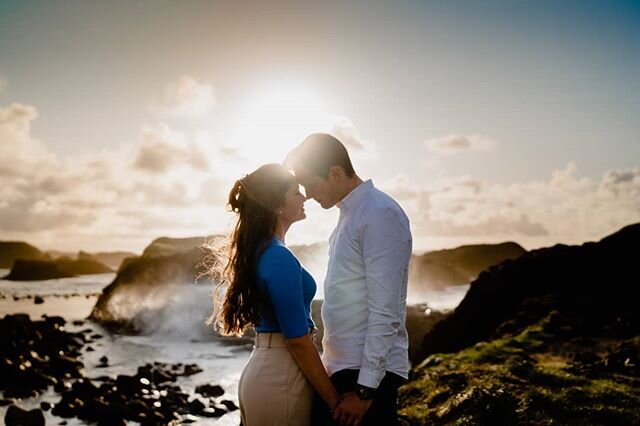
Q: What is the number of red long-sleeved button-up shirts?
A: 0